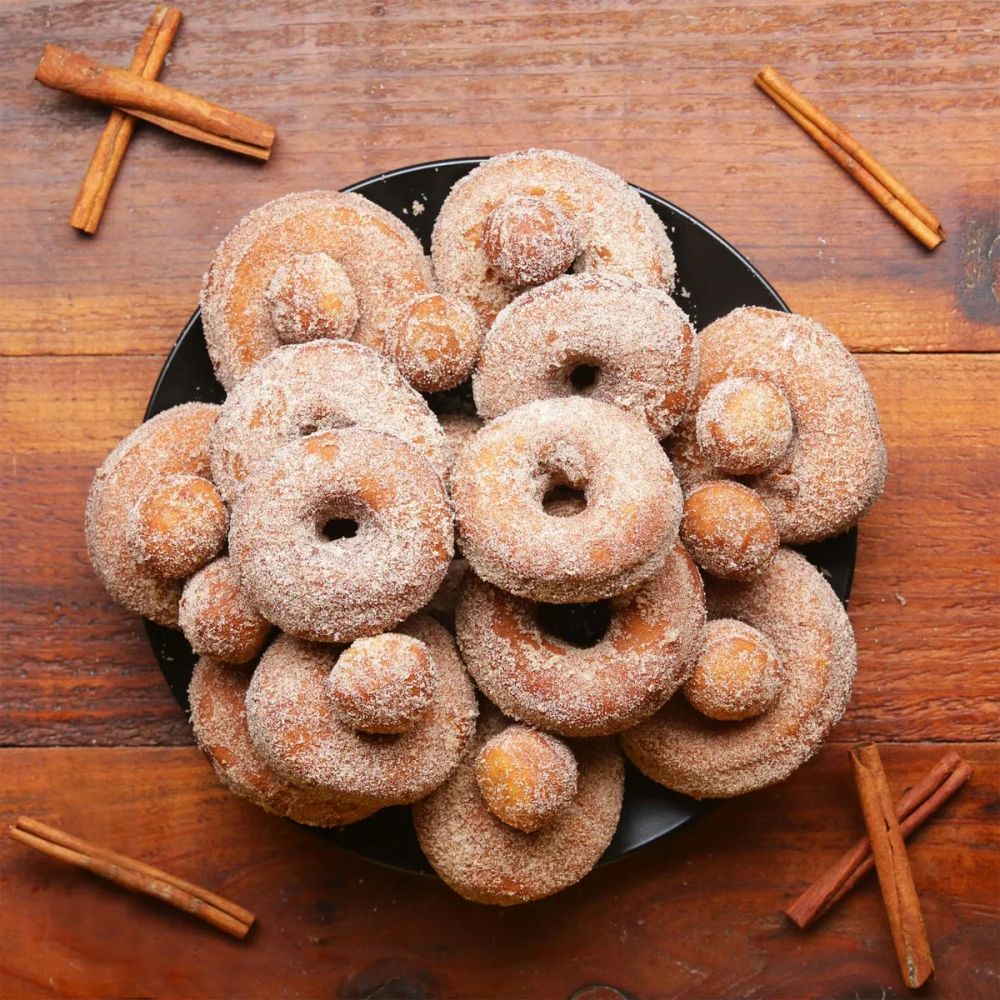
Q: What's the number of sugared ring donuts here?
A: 13